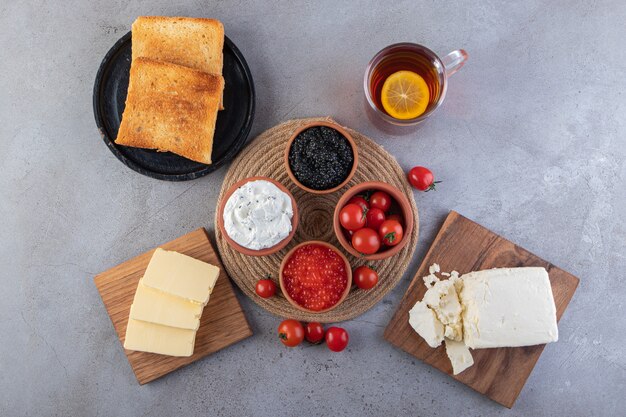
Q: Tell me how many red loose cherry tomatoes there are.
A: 6